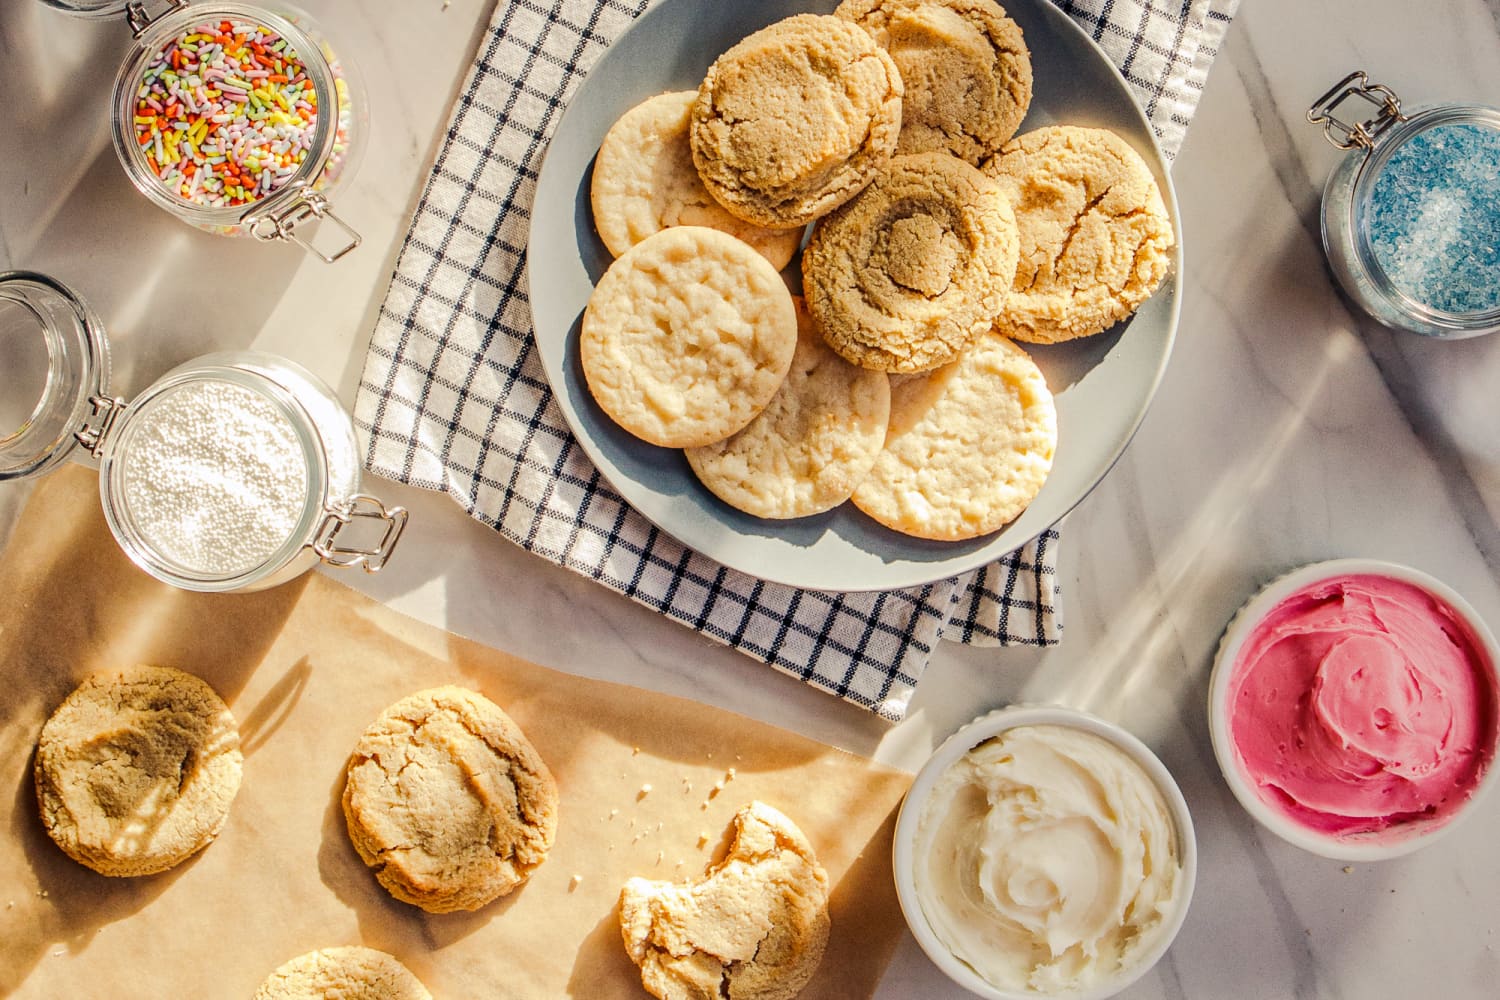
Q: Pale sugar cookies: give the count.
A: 4